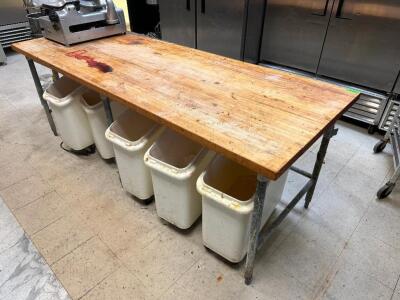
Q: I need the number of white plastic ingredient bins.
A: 5